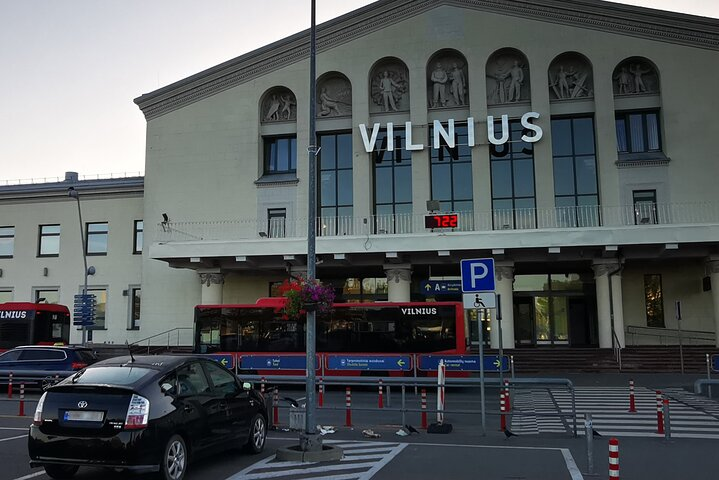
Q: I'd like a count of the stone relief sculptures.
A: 7